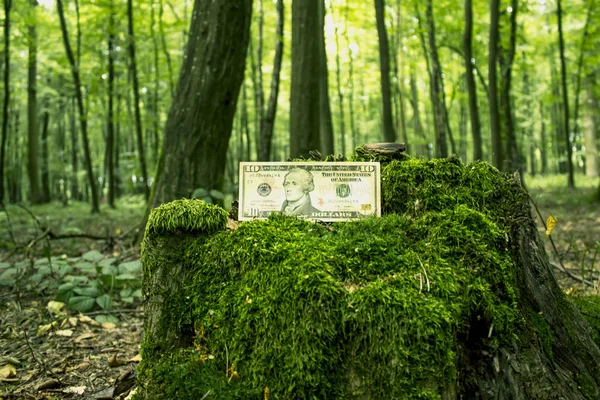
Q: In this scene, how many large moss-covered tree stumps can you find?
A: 1